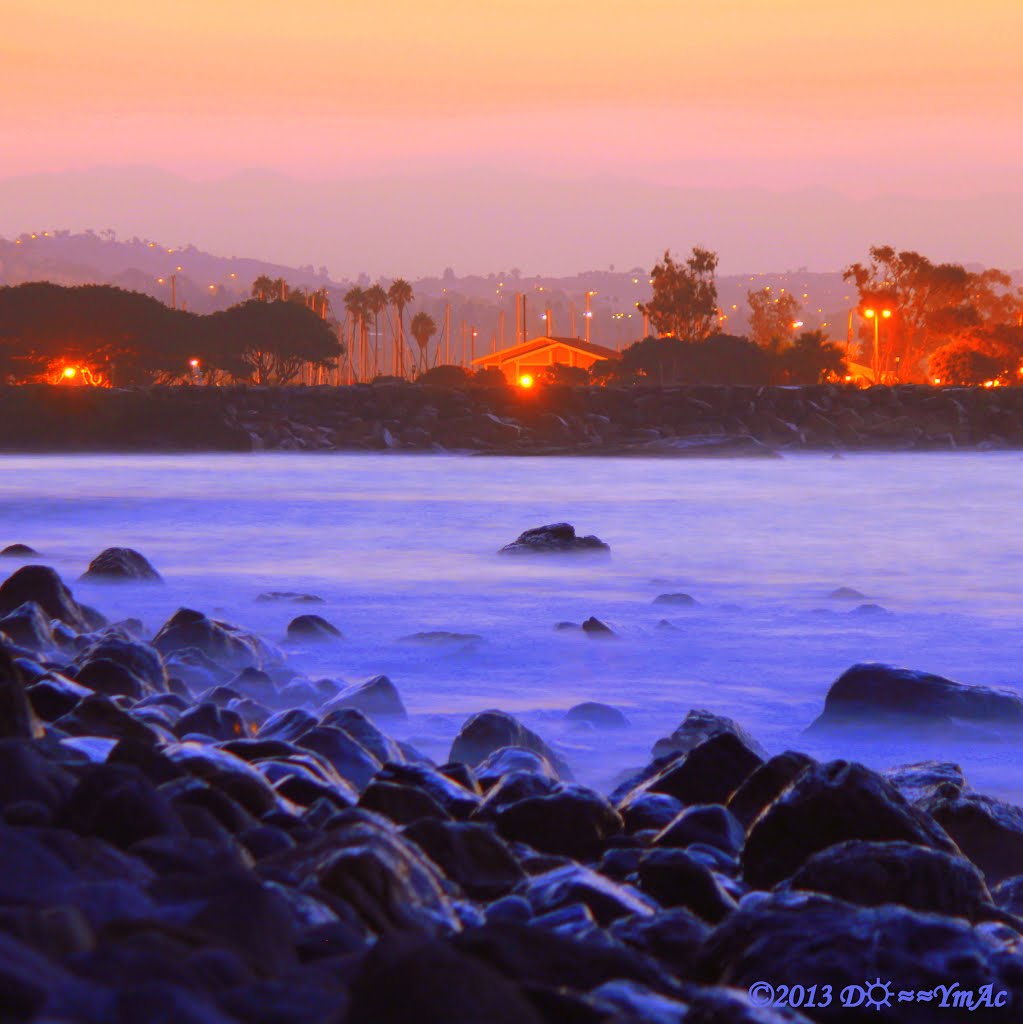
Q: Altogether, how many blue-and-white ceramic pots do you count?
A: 0